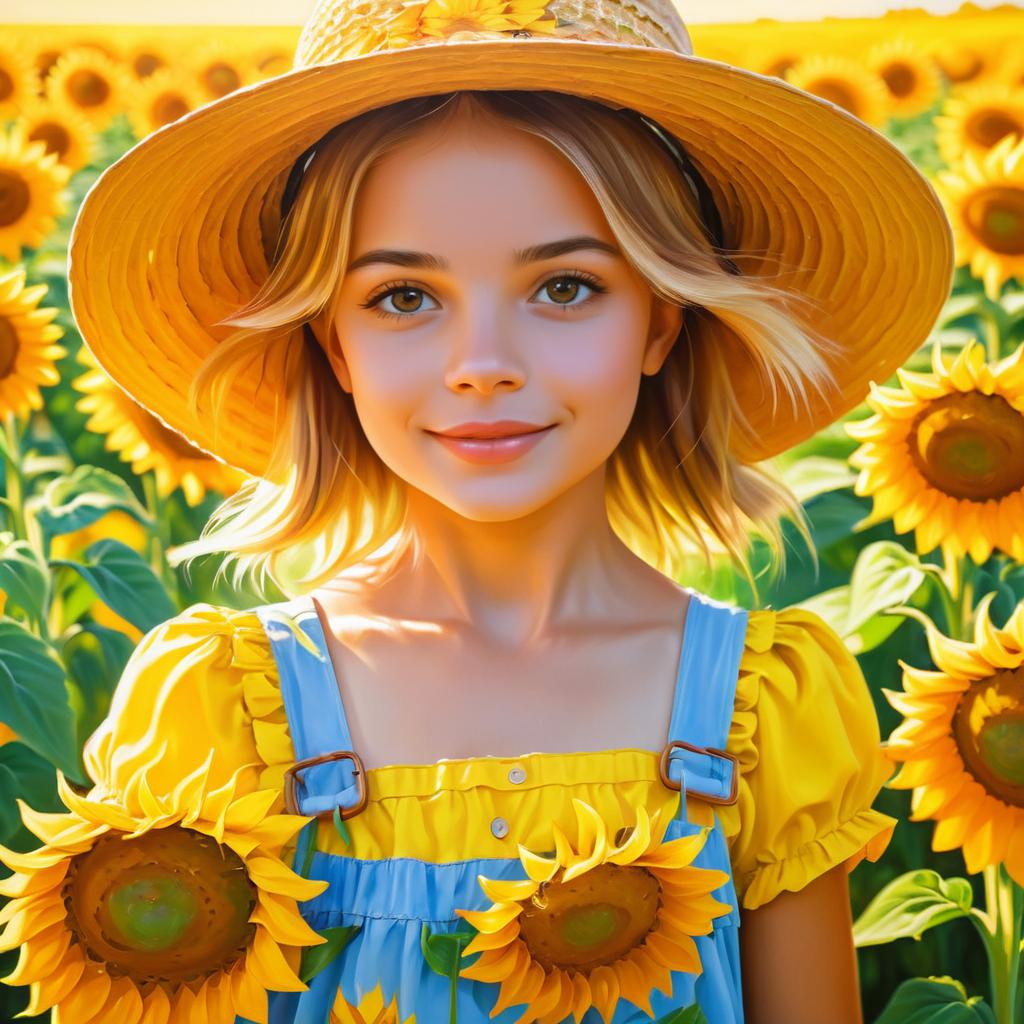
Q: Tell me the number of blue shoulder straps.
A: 2